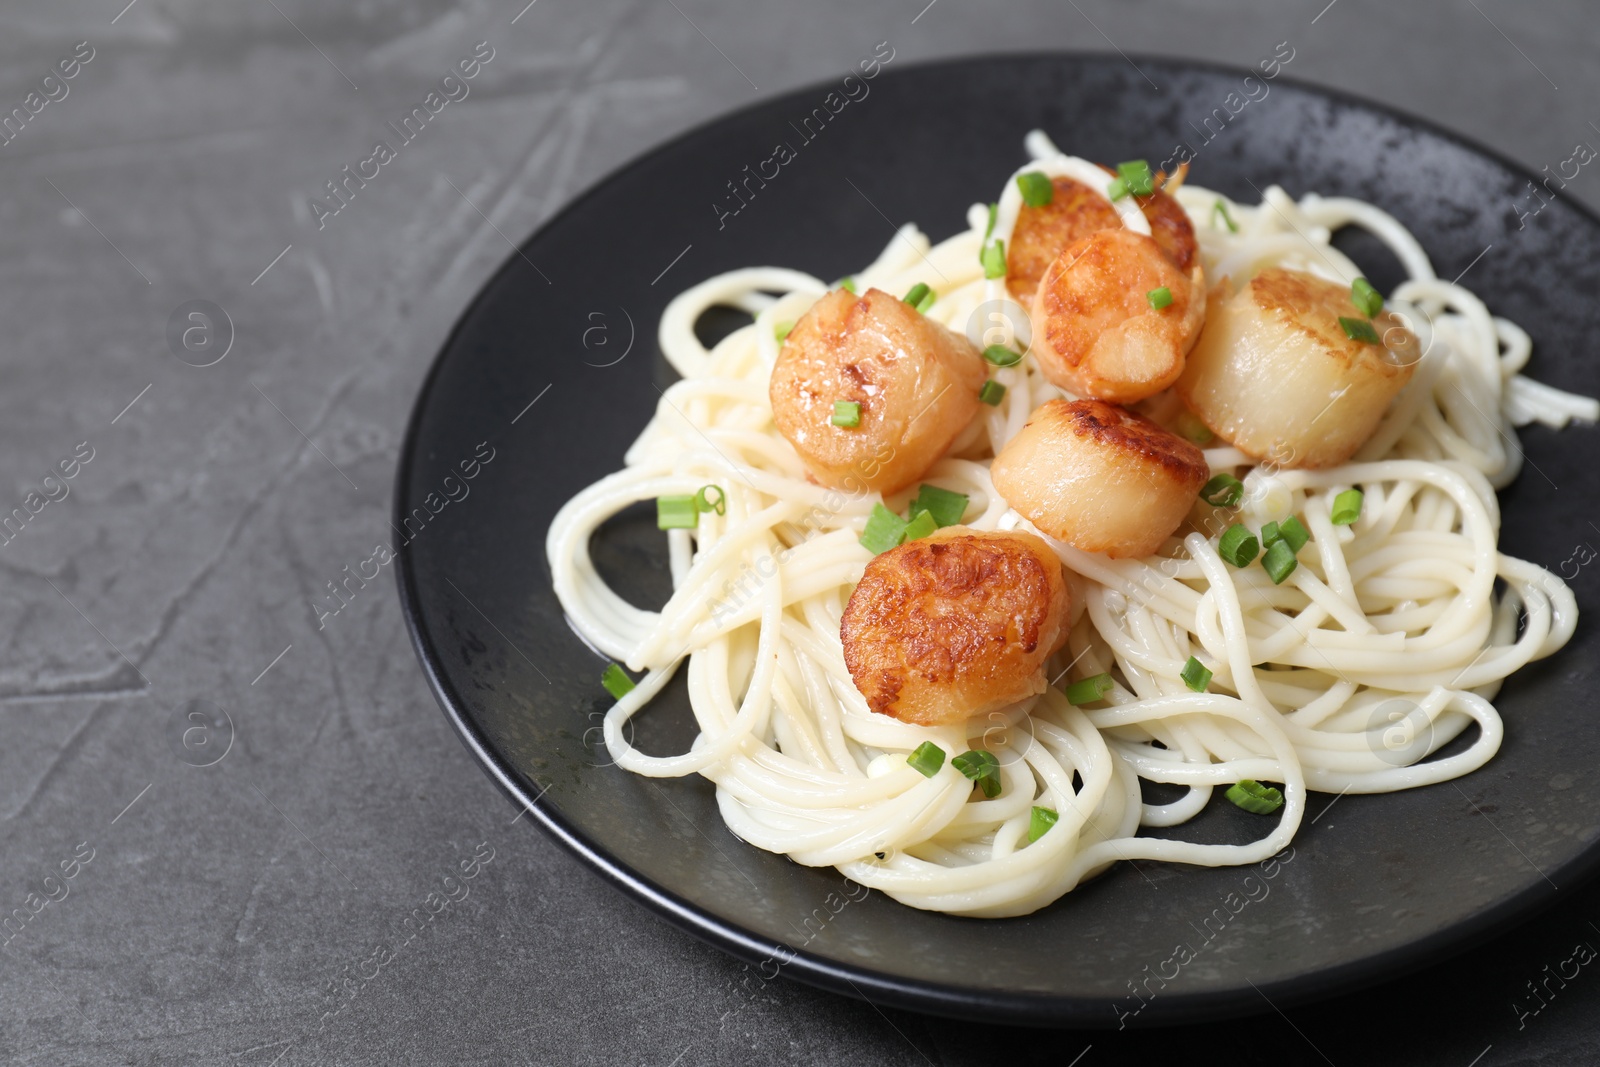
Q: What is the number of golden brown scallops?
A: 6